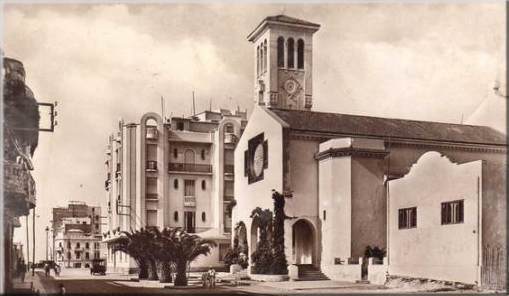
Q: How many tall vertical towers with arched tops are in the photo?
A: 2